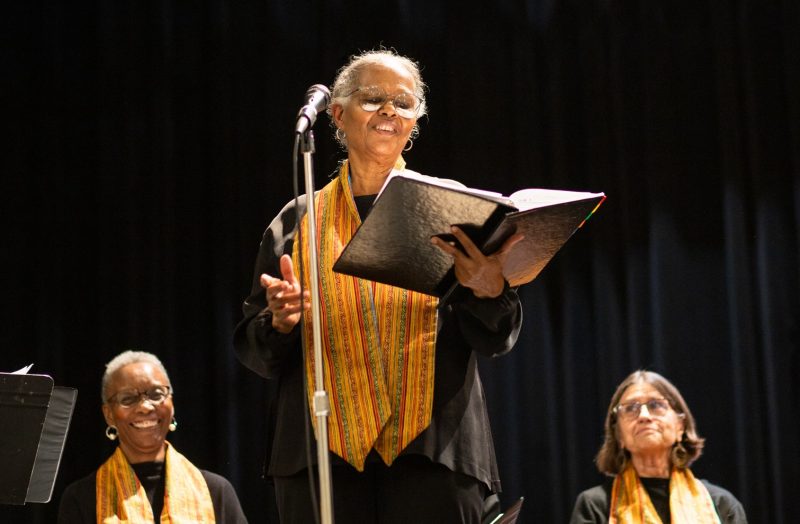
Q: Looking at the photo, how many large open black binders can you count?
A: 1